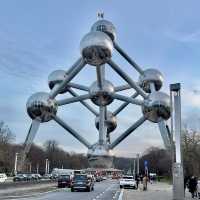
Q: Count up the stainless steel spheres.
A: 9